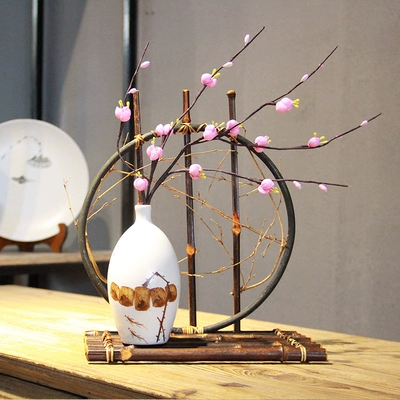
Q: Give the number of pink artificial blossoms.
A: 12